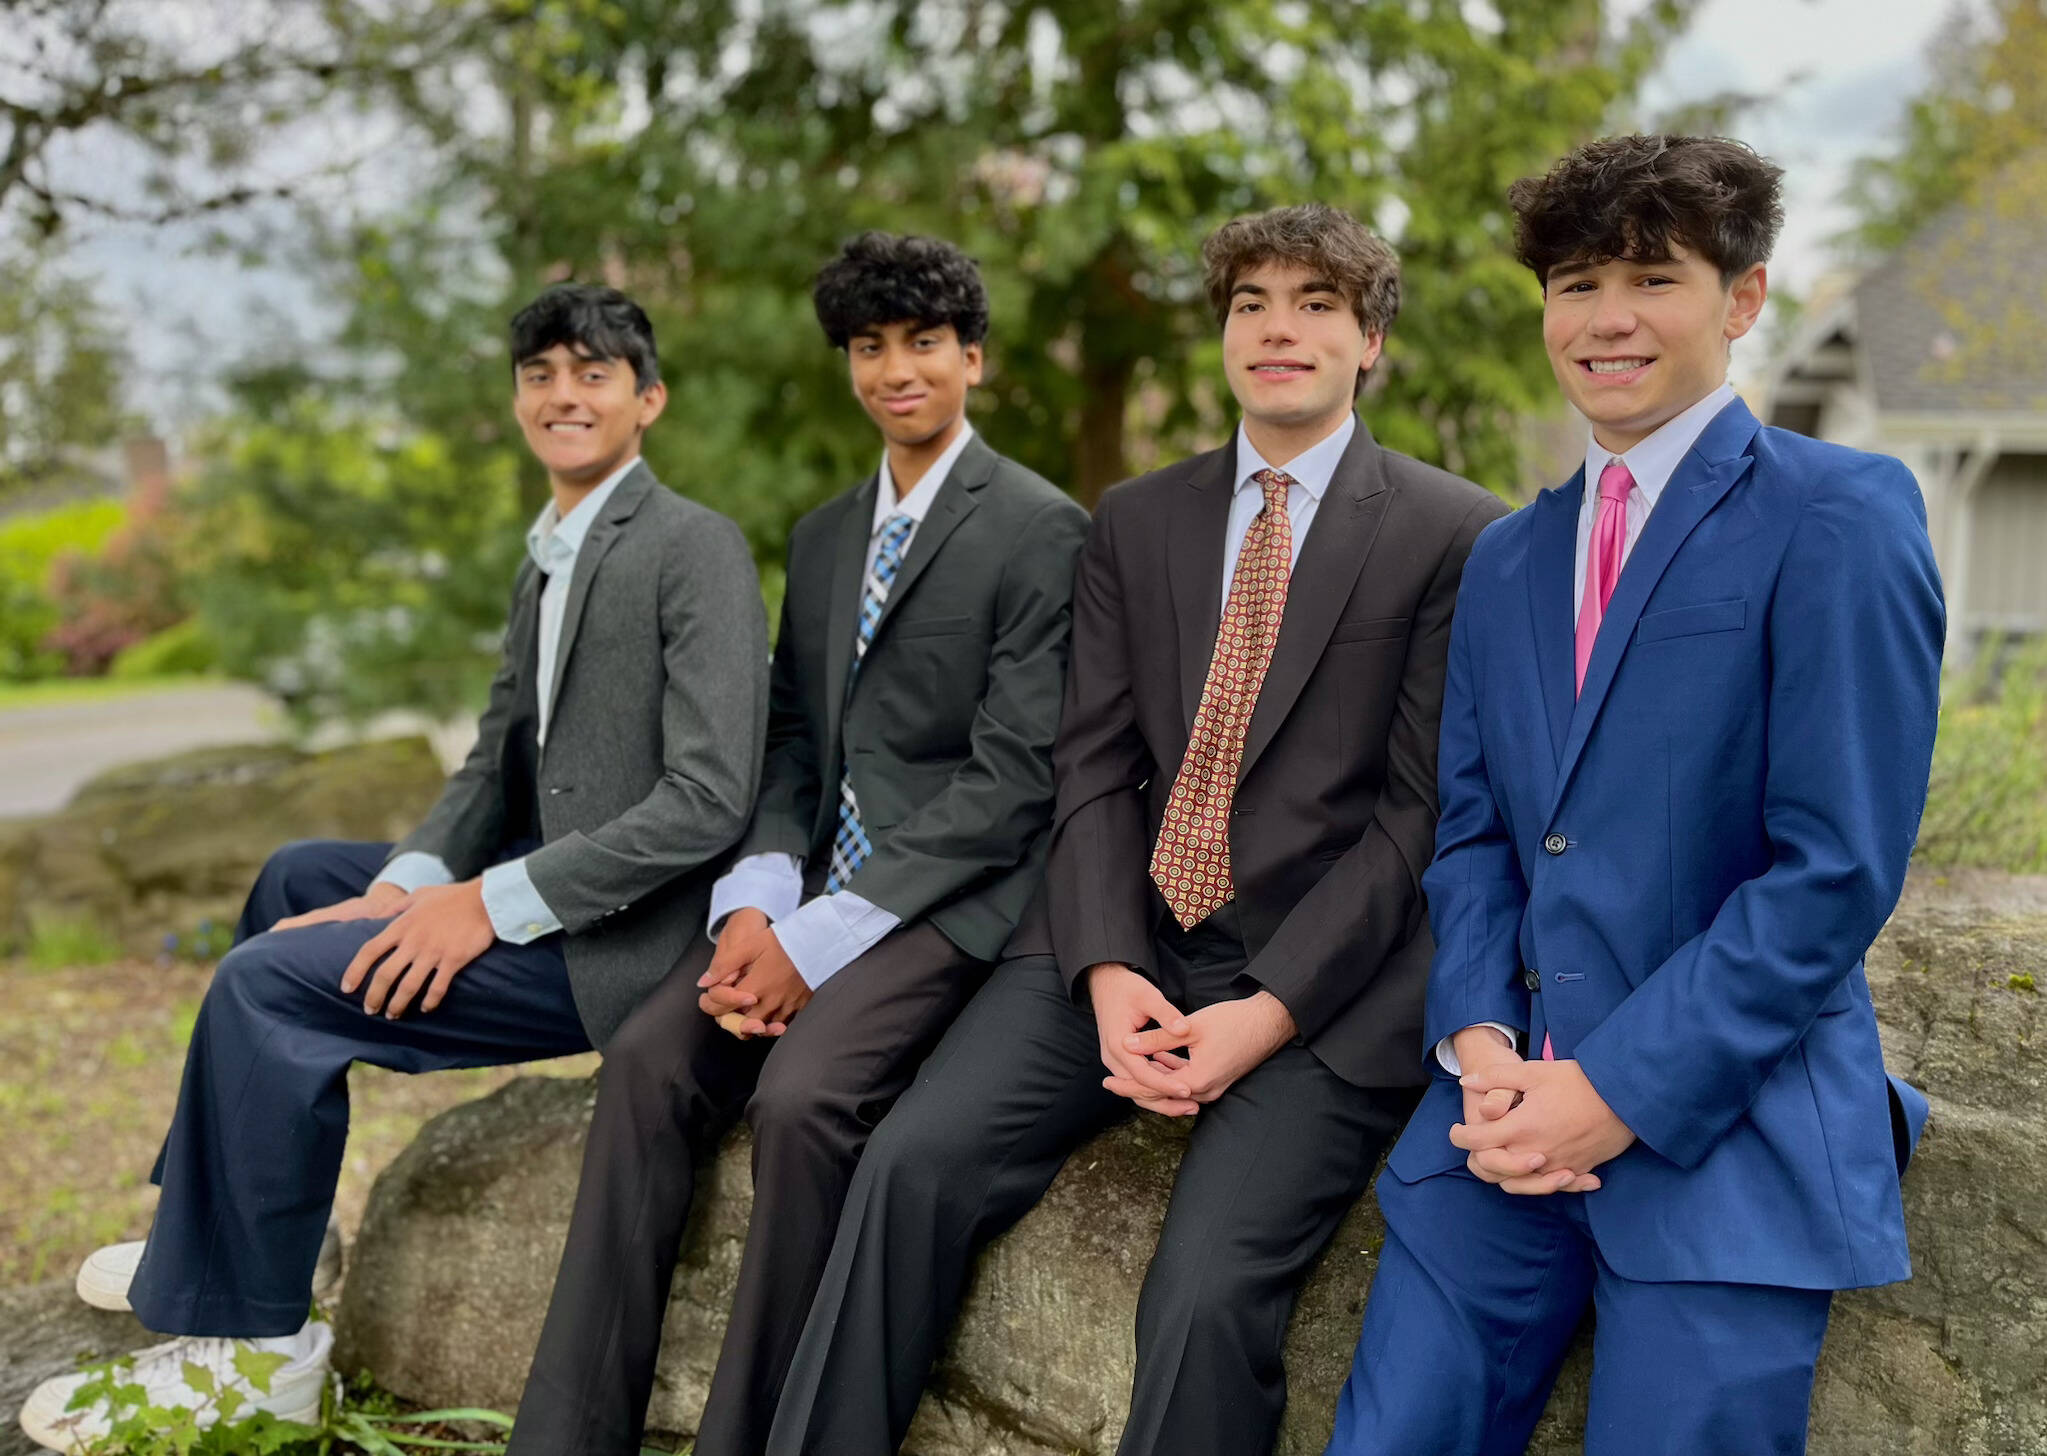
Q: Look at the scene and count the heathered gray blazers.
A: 1